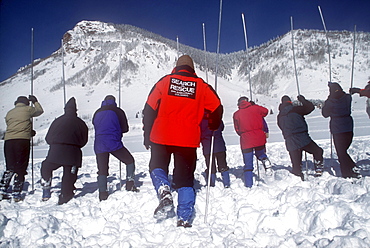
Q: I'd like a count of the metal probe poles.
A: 10